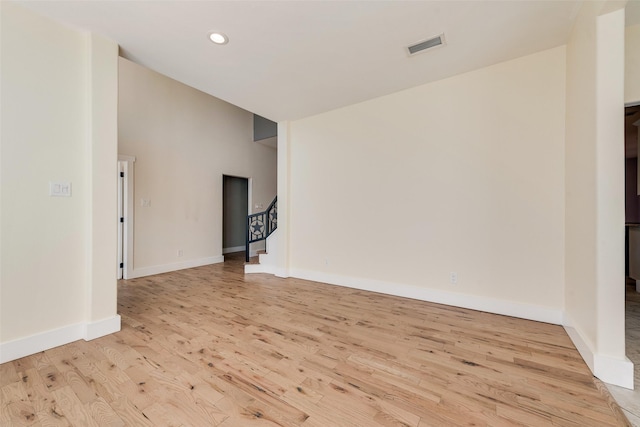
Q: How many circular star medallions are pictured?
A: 2